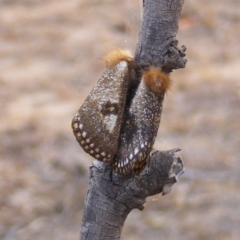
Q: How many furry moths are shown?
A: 2